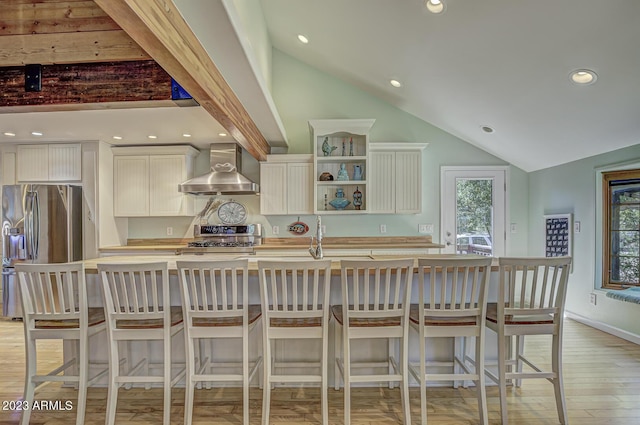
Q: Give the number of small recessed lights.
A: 11